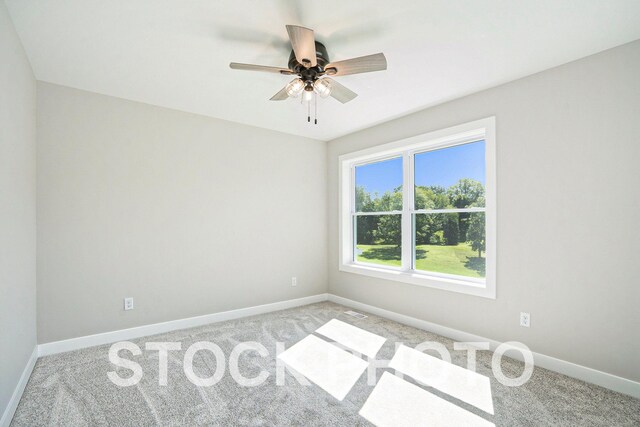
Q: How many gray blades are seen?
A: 5